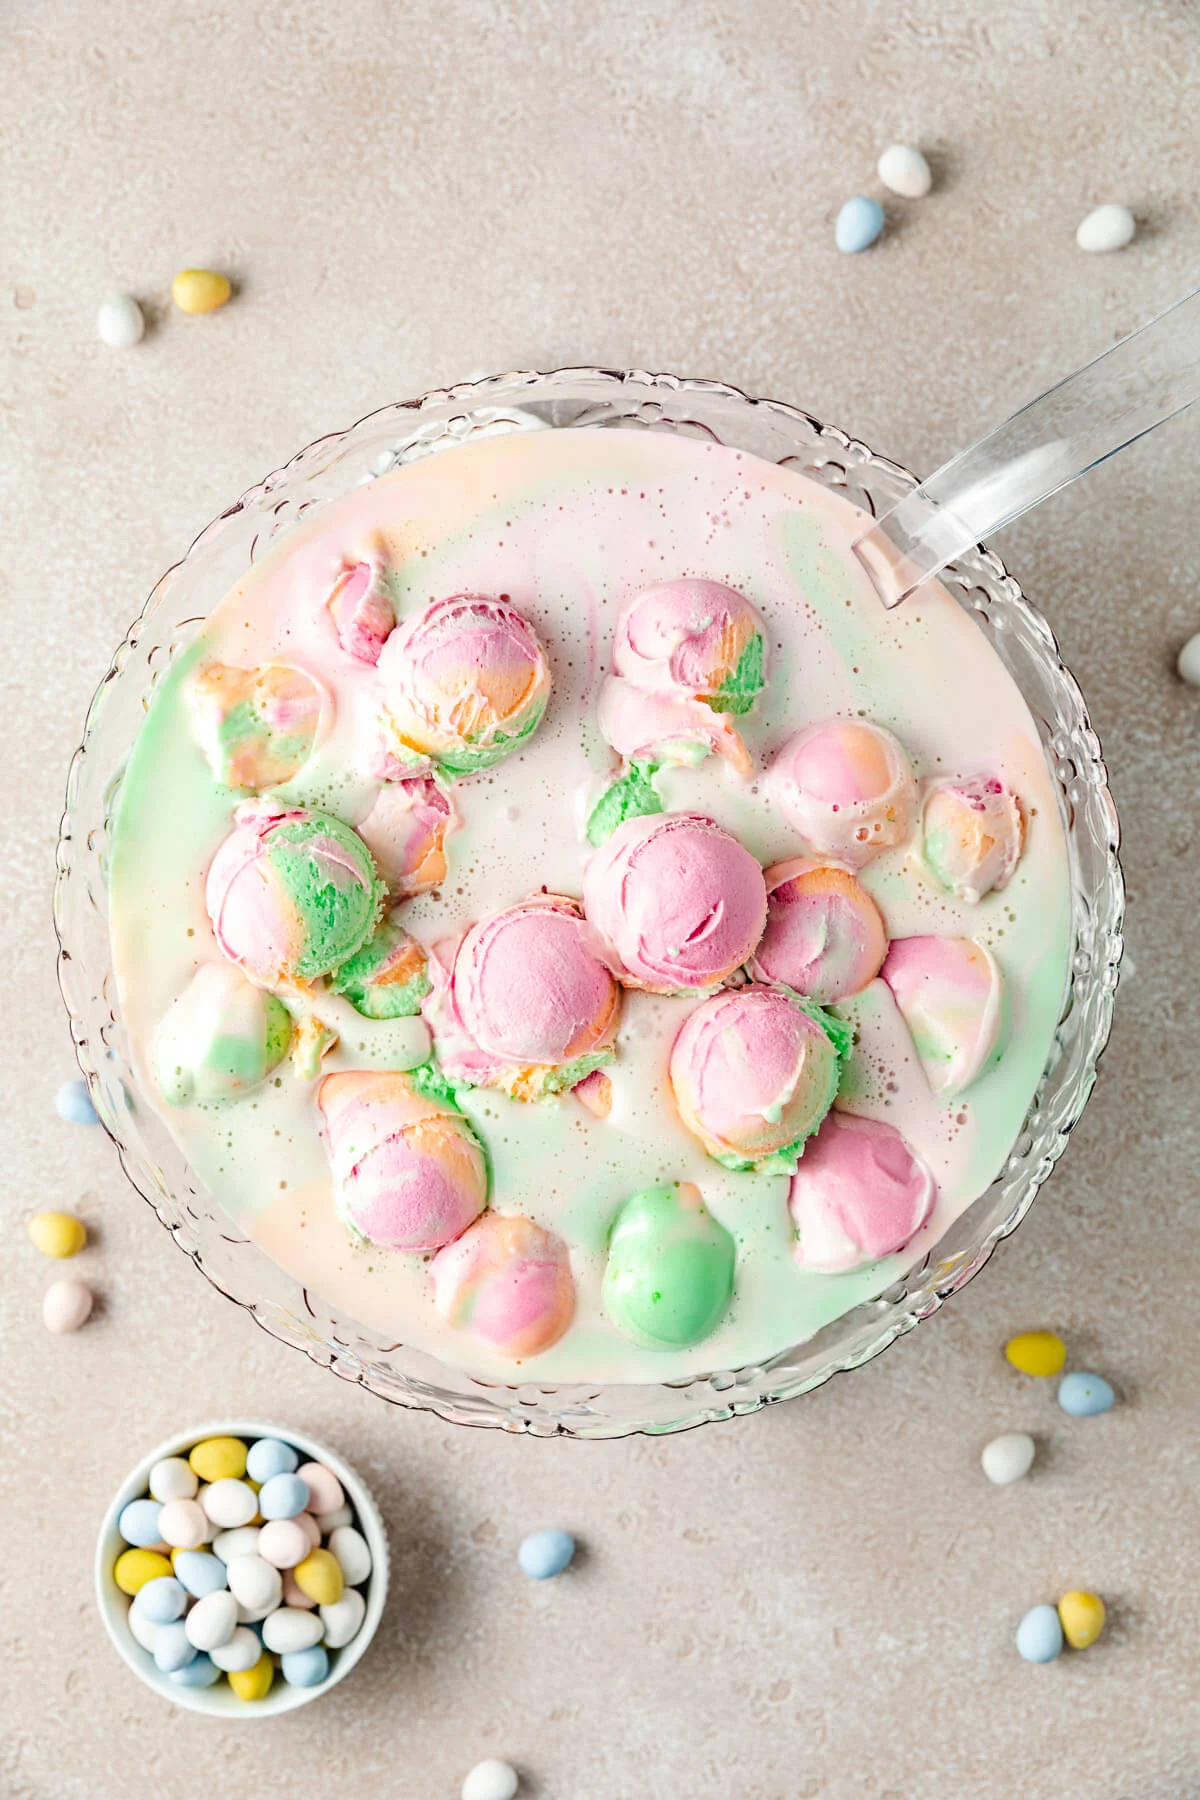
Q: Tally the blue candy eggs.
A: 13